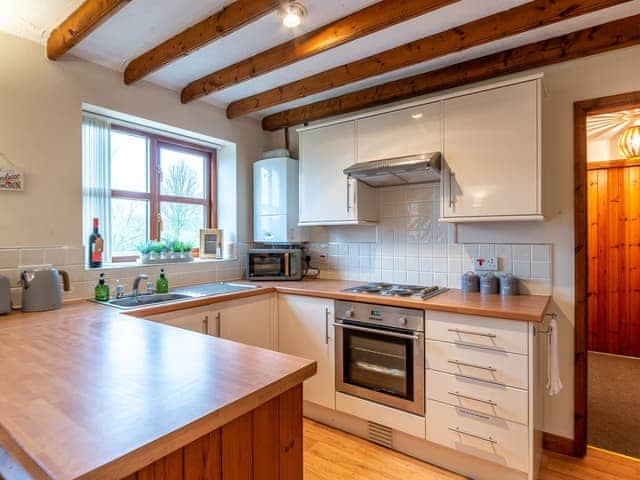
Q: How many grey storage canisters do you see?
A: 3